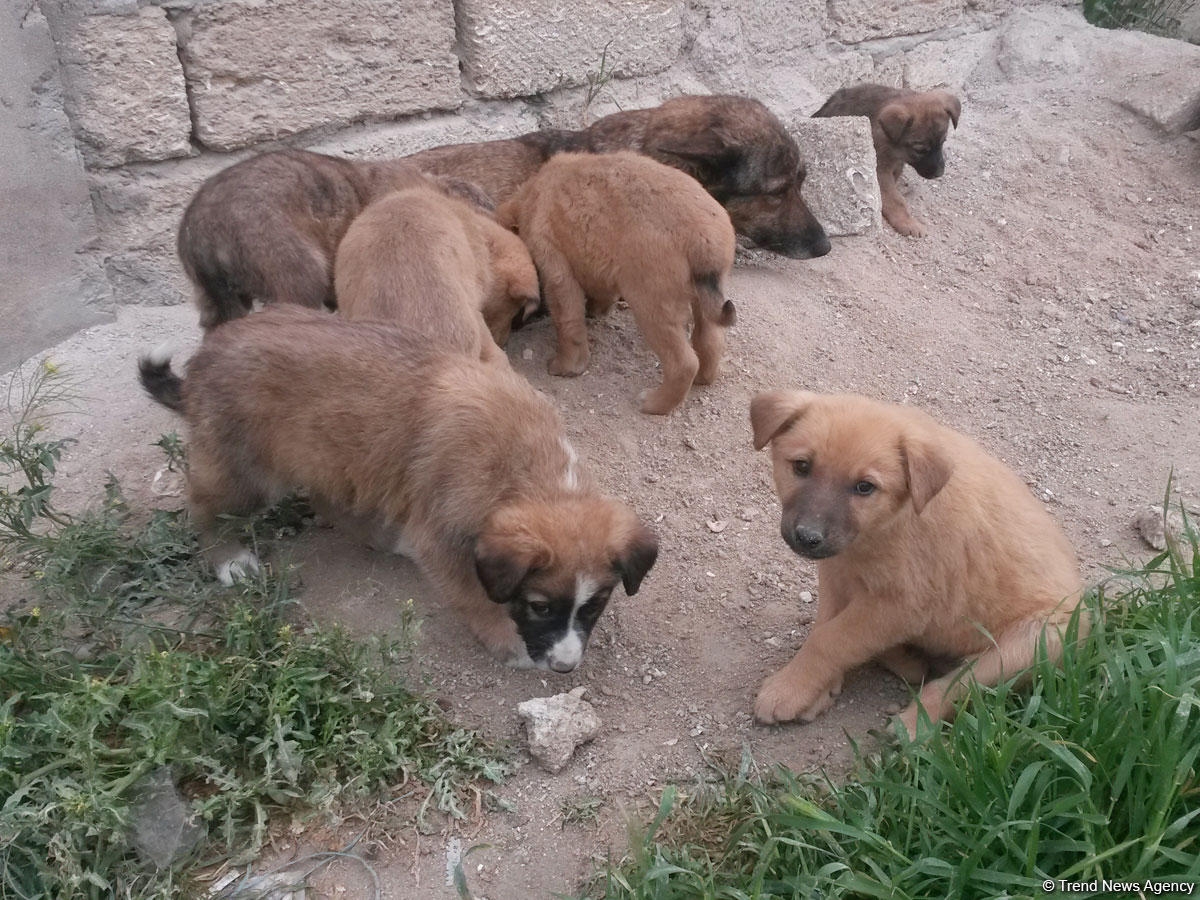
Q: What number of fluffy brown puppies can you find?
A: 6